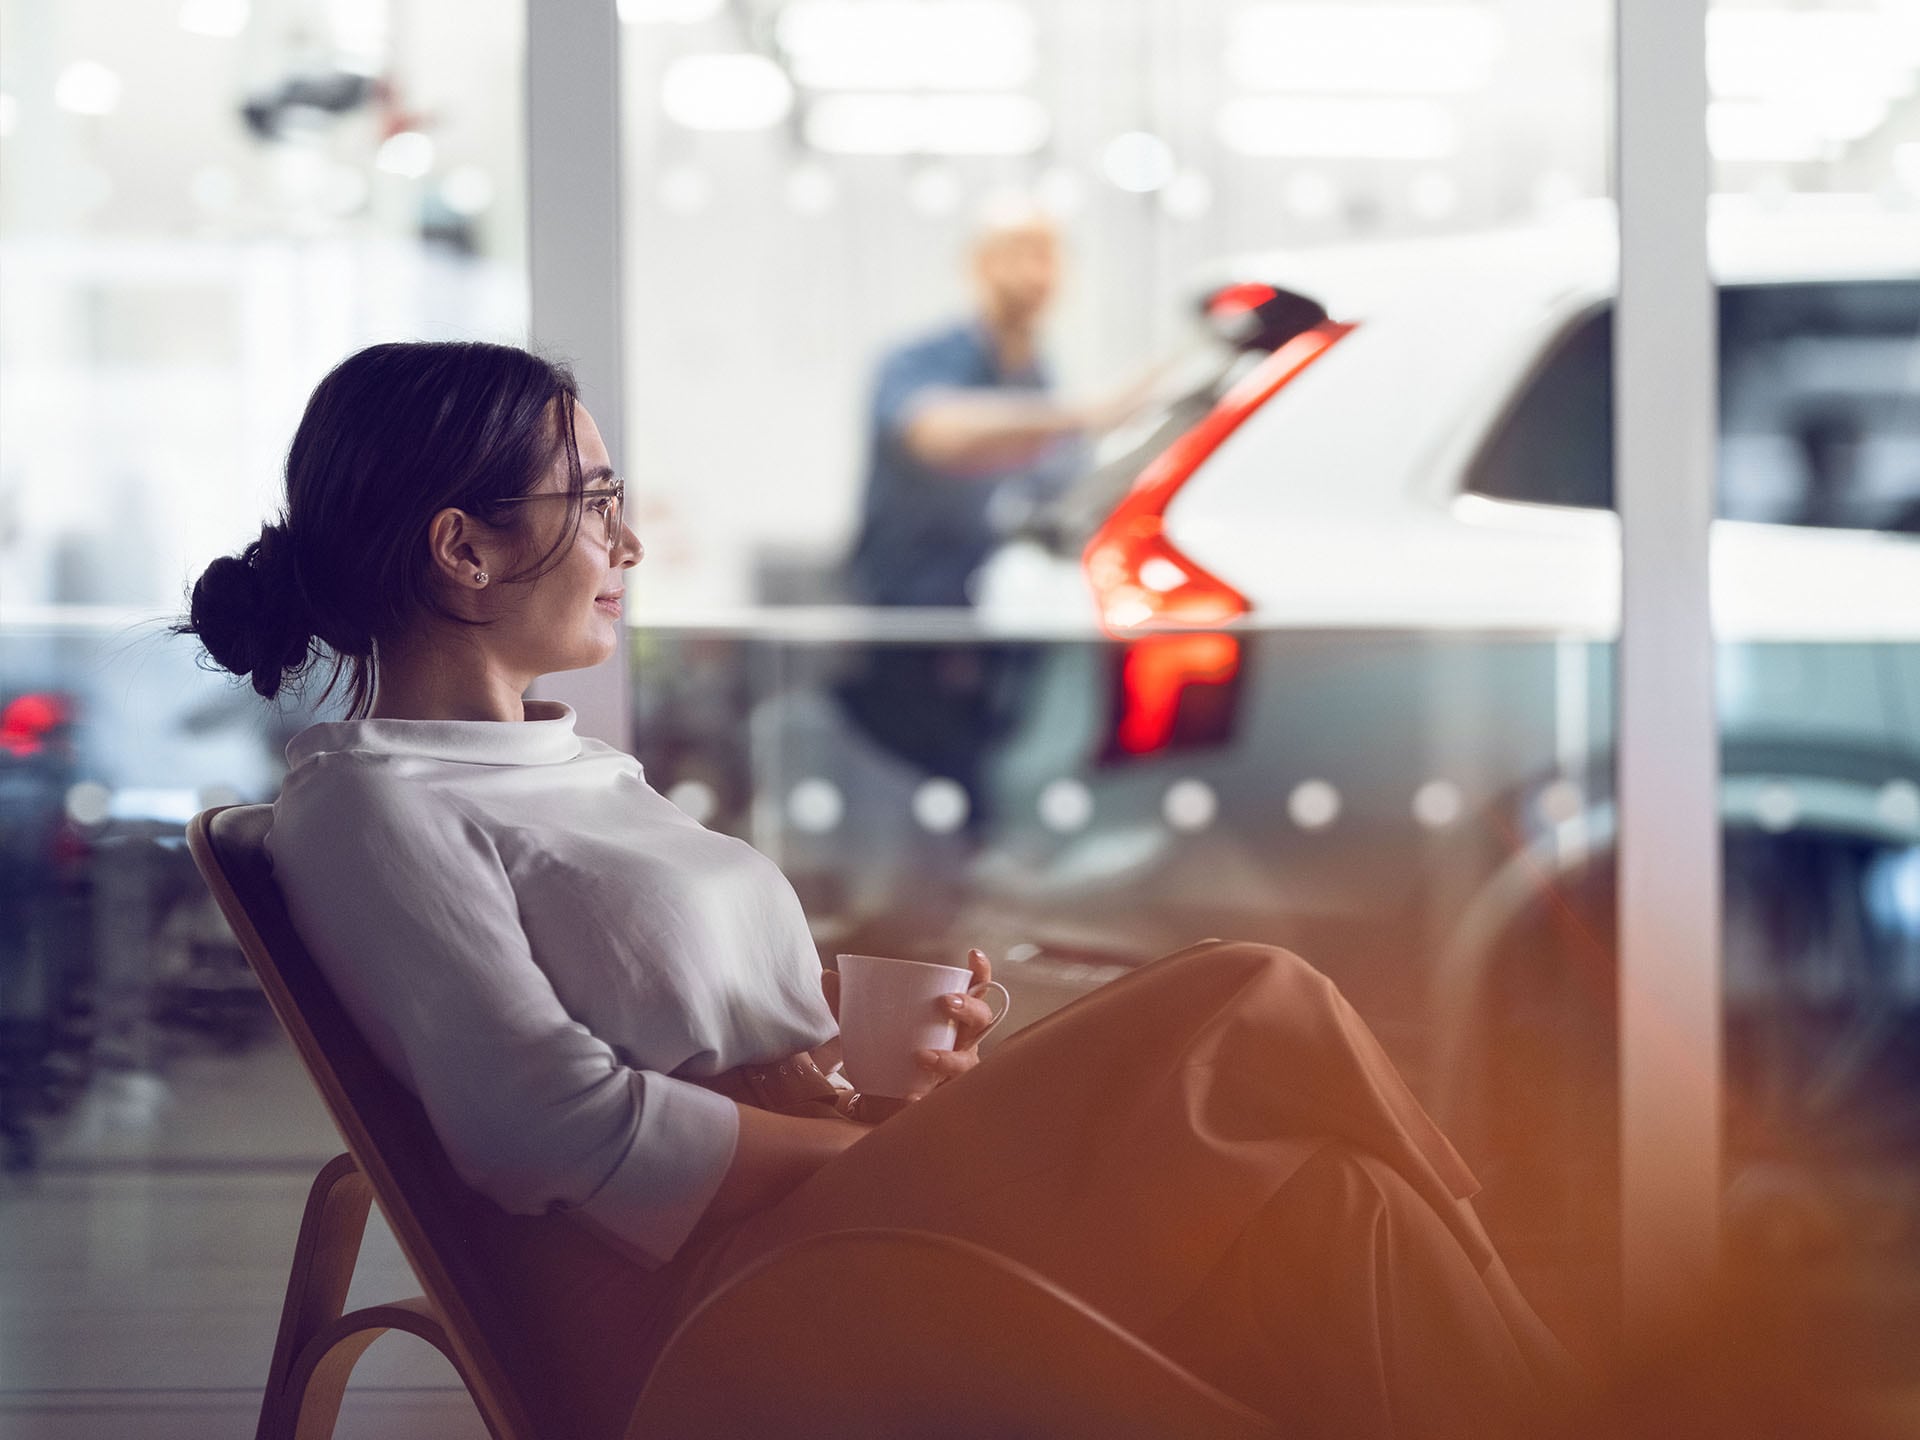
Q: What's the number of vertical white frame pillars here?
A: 2